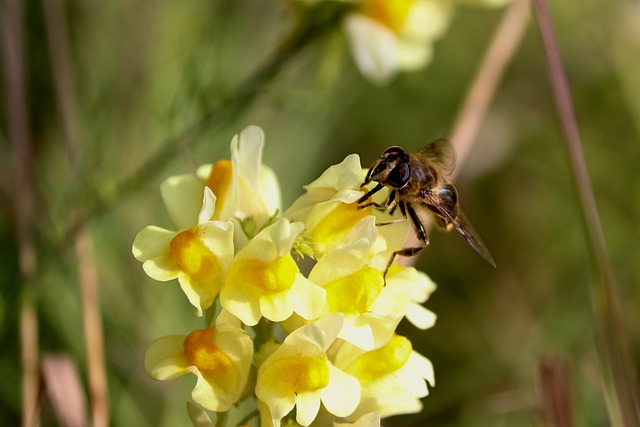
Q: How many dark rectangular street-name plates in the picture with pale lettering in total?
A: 0